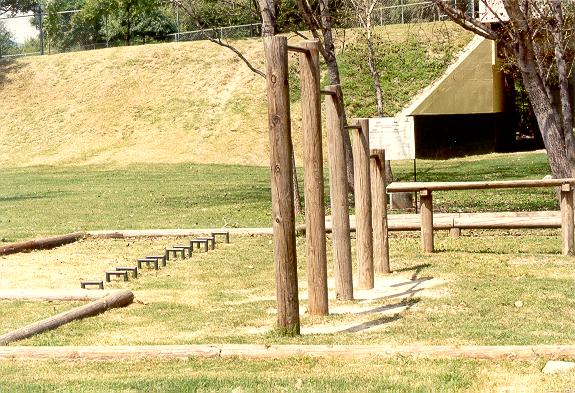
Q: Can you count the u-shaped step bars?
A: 10